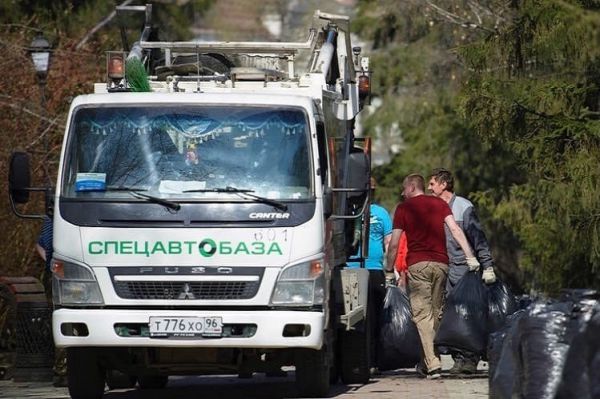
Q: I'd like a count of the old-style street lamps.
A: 1